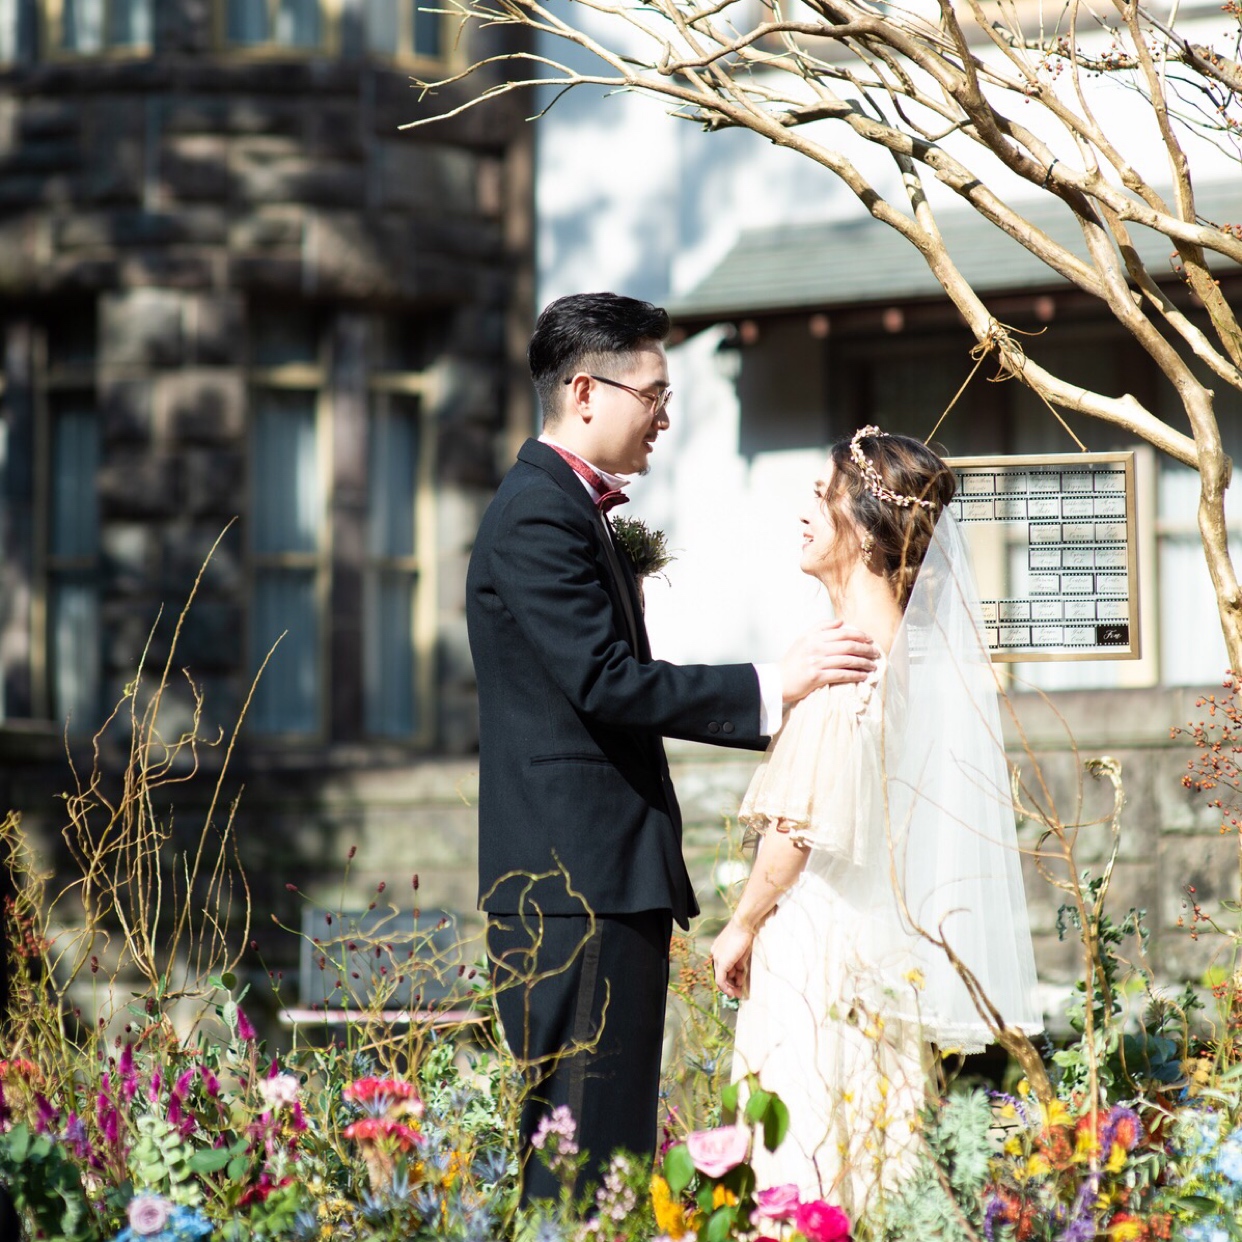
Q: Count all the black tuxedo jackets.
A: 1